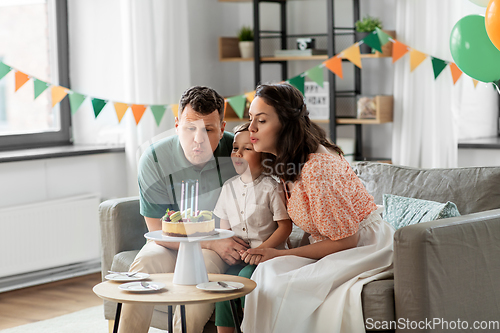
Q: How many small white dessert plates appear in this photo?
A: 3